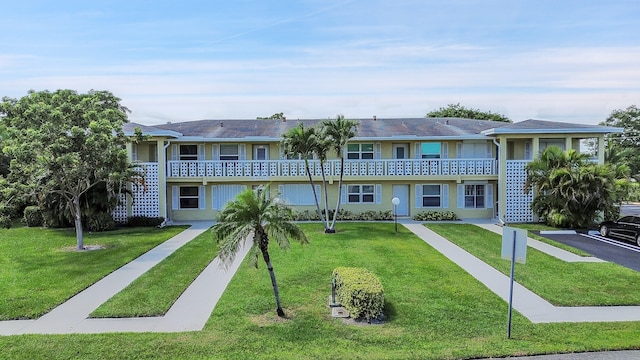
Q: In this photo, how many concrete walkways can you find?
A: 4